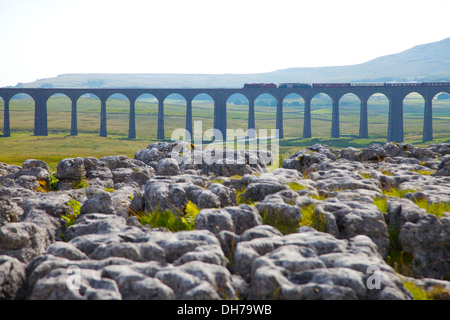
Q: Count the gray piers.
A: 15